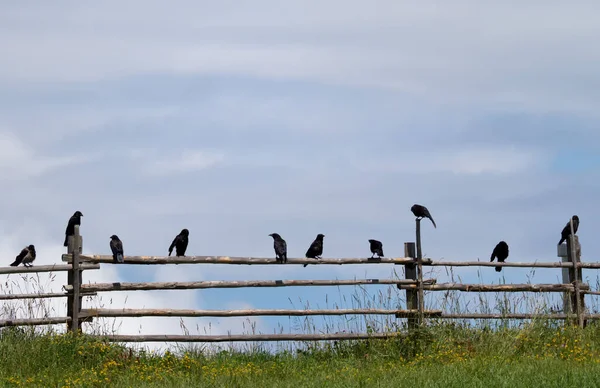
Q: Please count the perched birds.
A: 10